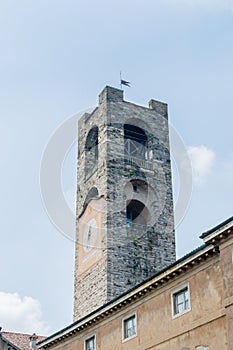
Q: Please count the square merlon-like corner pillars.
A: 3